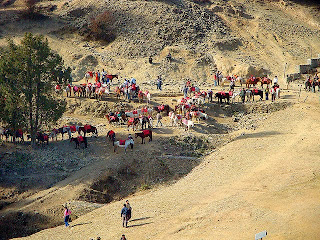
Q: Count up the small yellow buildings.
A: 0